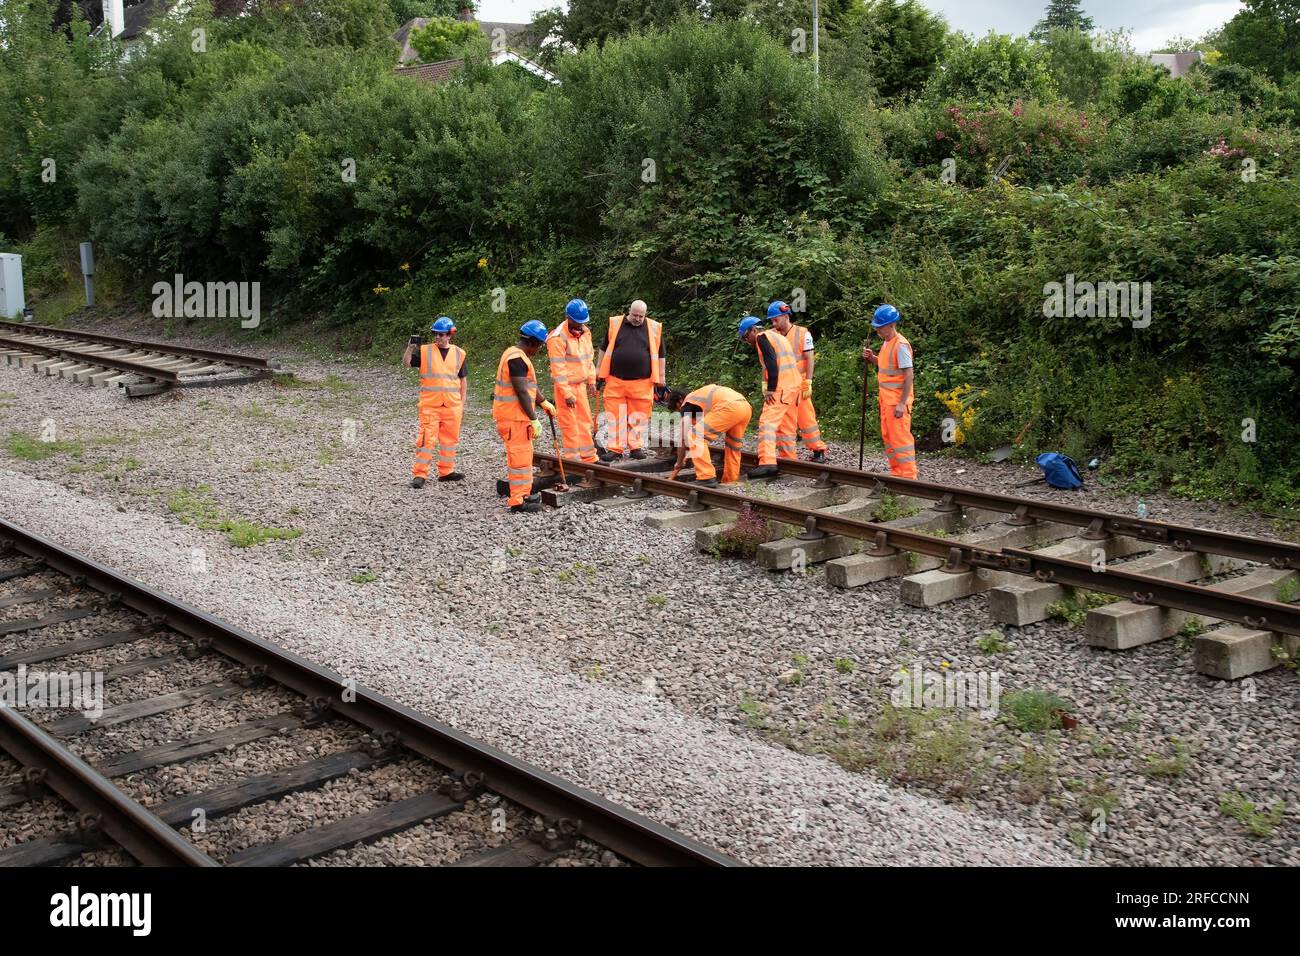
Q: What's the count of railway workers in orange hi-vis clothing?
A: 8